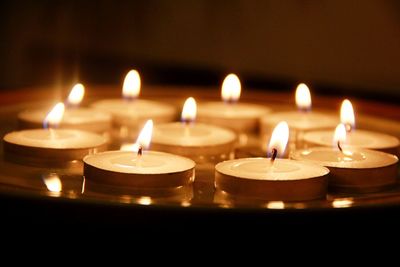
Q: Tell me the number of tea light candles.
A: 10